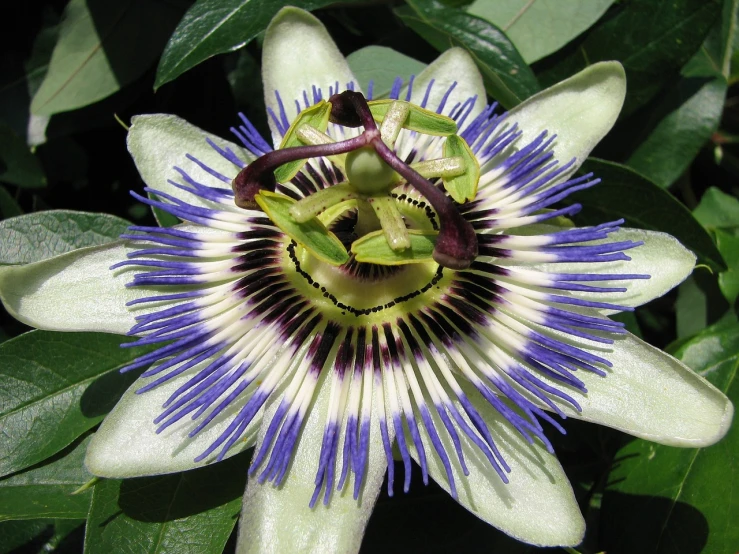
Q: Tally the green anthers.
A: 5